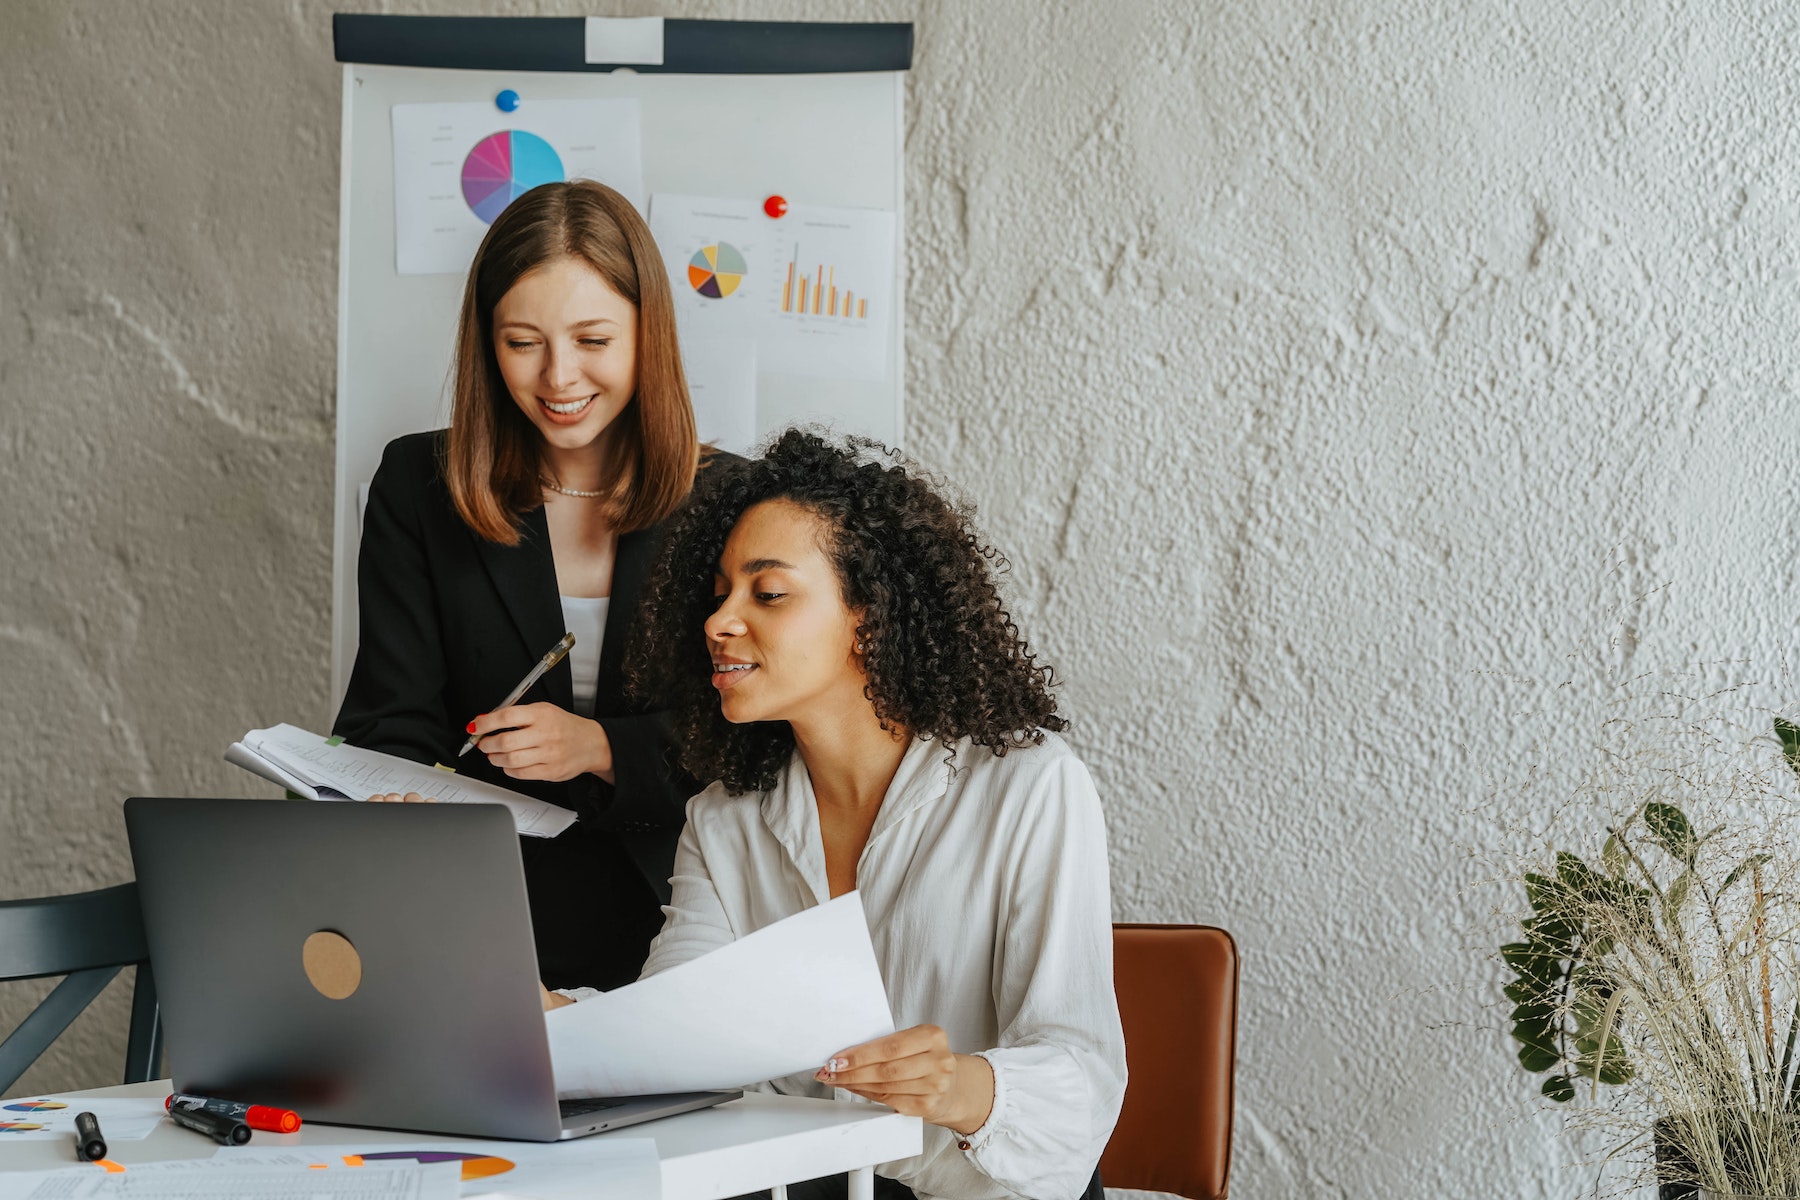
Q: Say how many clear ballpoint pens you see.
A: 1